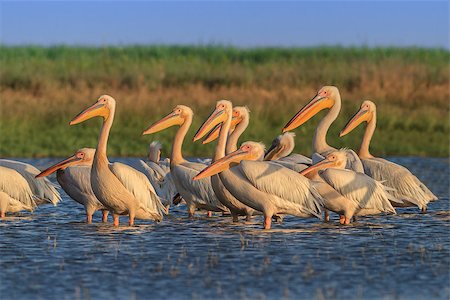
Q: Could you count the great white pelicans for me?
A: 13